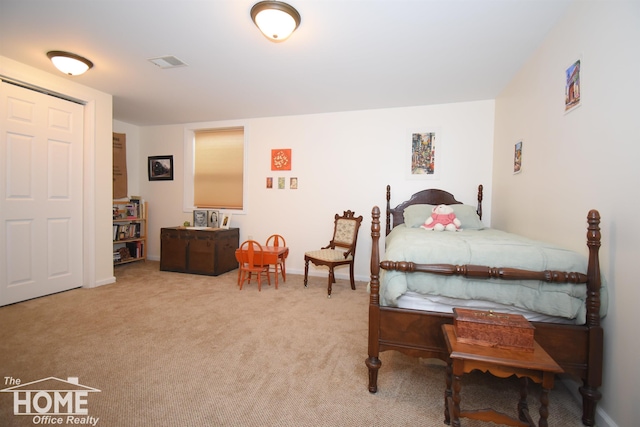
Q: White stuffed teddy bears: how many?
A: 1